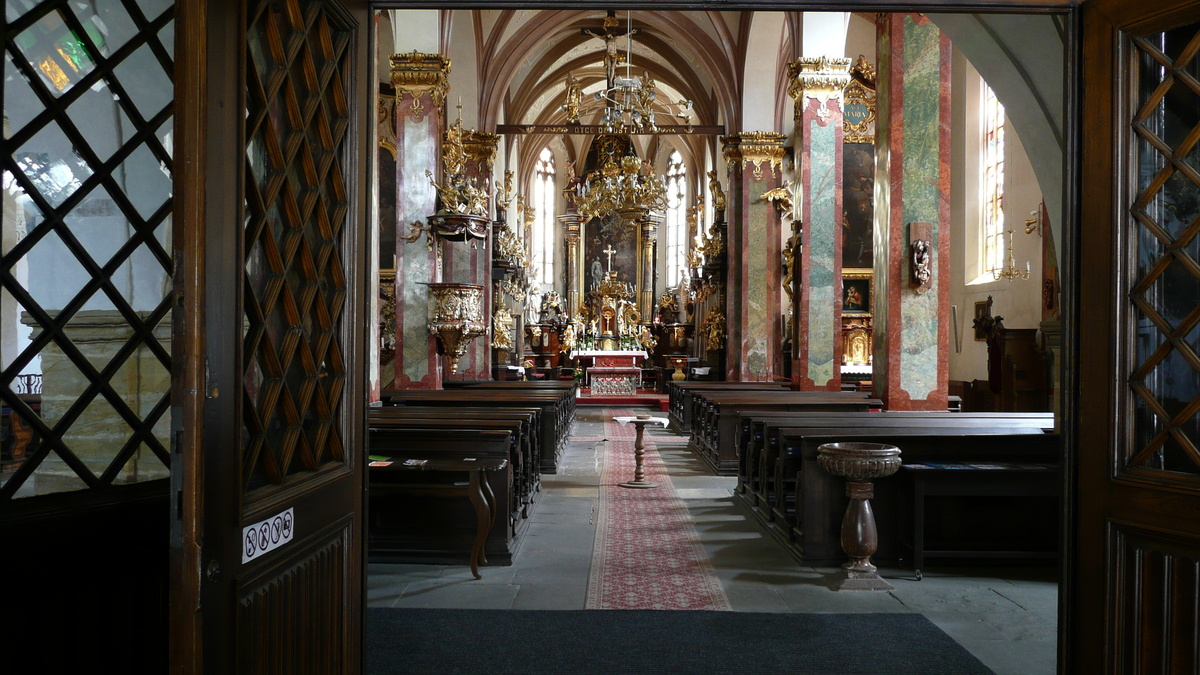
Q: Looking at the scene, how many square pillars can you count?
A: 5